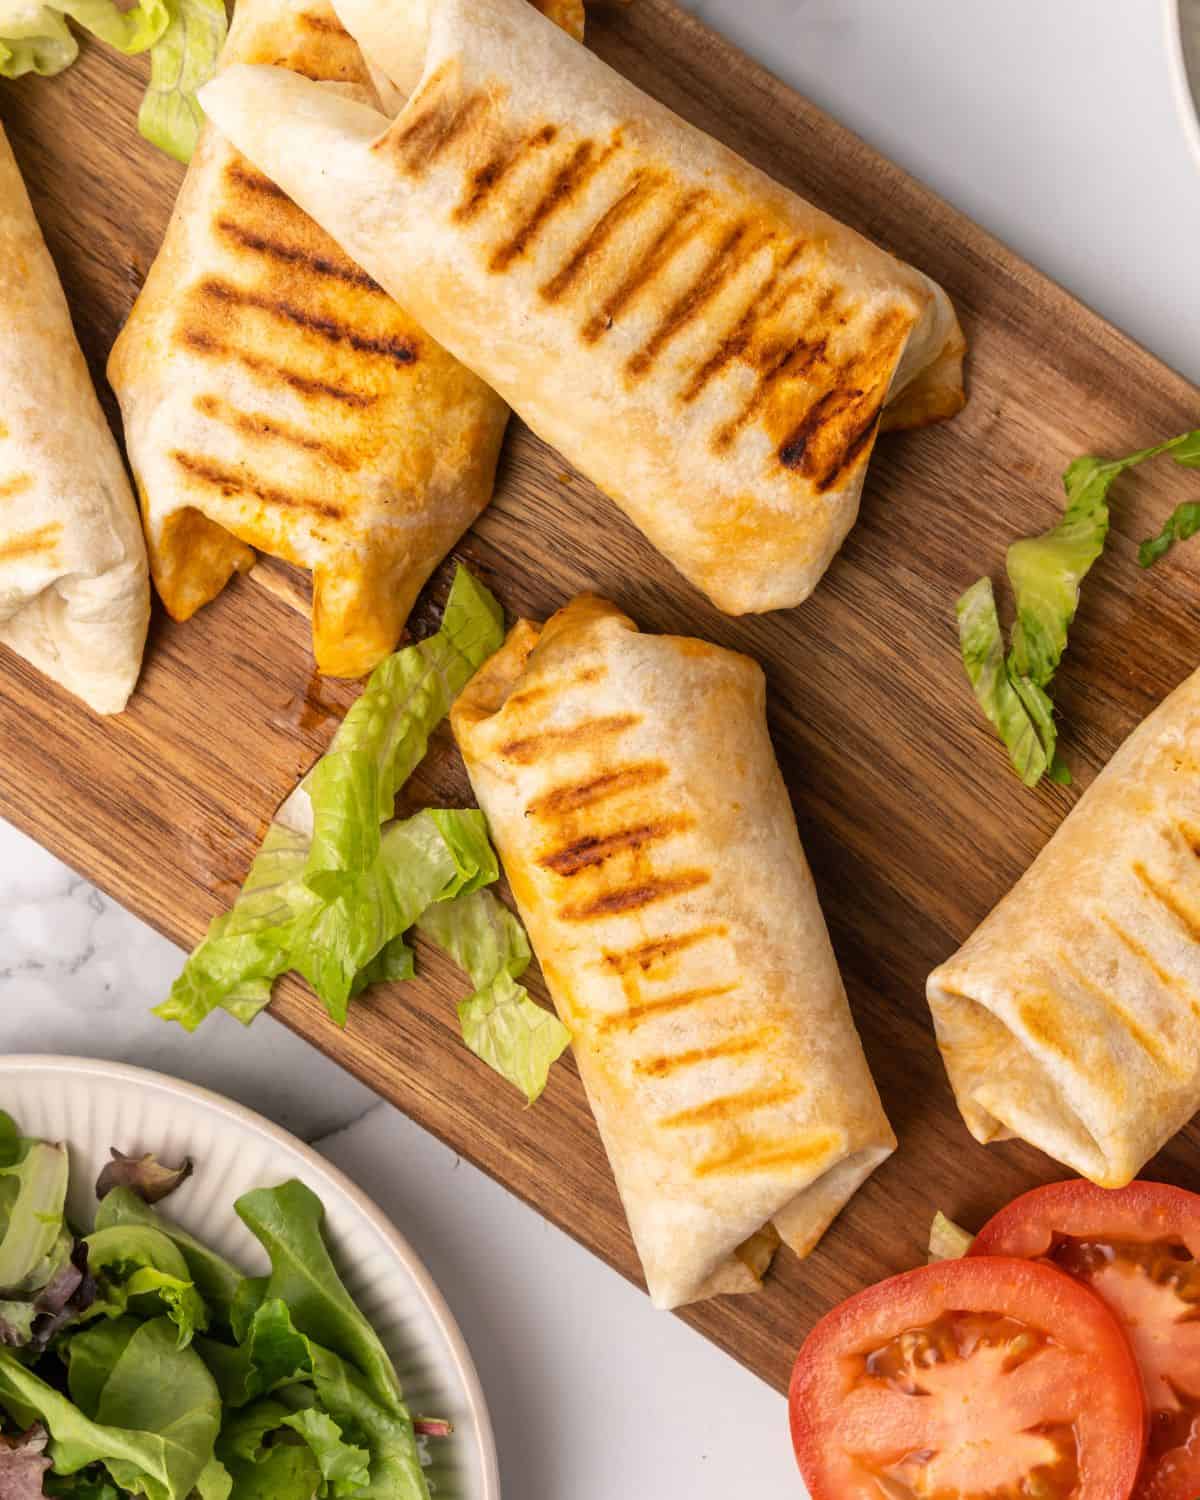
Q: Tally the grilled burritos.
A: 5